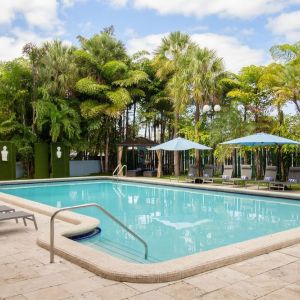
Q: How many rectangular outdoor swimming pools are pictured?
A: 1